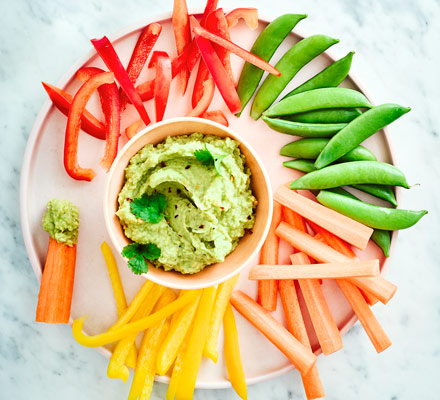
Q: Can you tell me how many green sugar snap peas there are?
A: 12